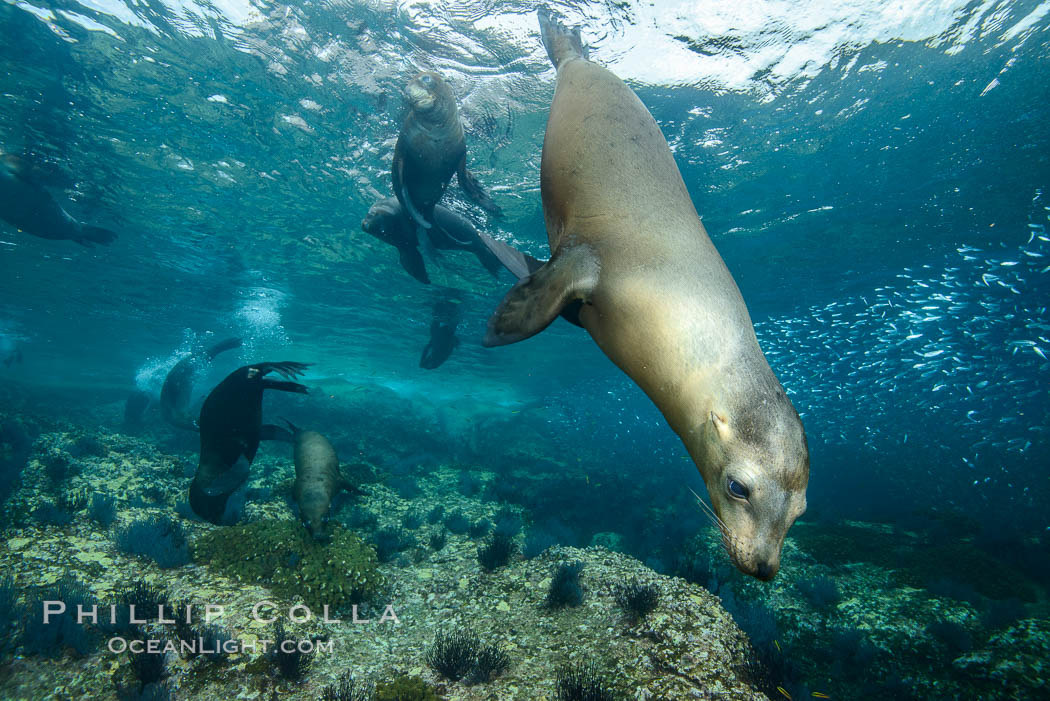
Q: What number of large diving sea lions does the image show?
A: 1